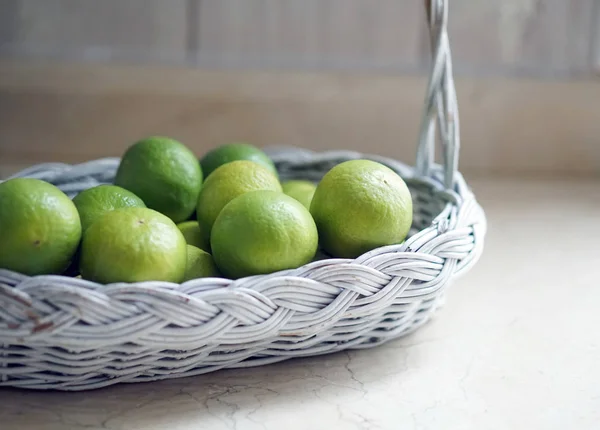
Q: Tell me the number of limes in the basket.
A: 11